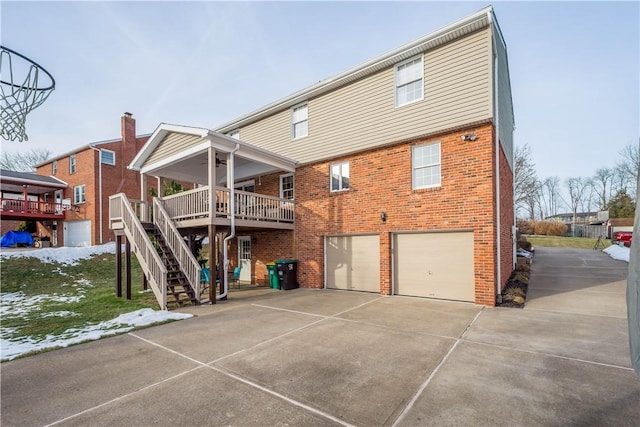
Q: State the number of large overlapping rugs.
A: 0